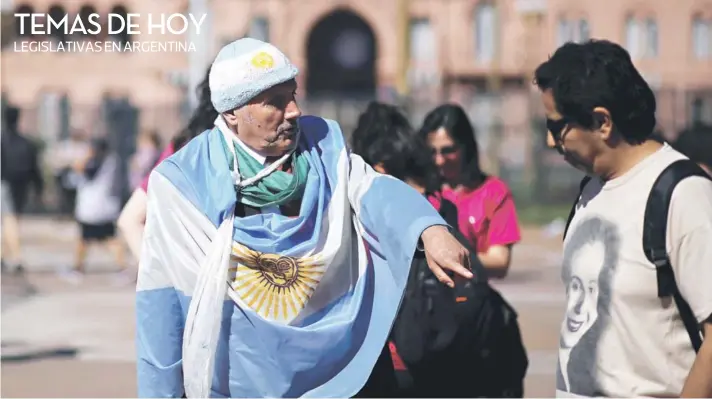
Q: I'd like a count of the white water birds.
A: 0